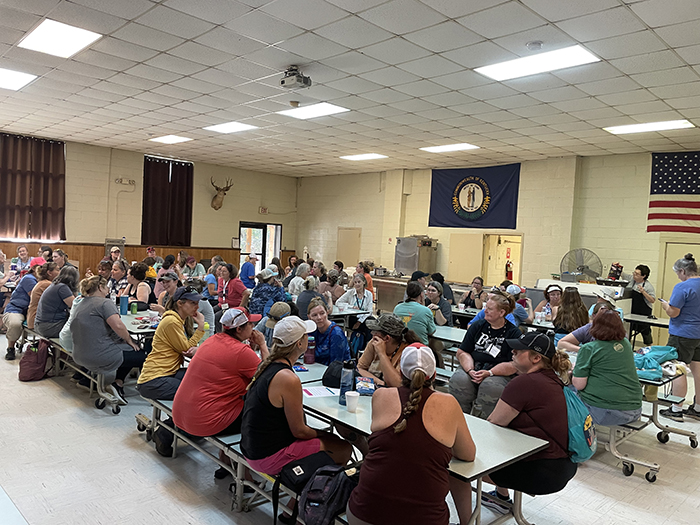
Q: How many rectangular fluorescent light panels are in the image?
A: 9